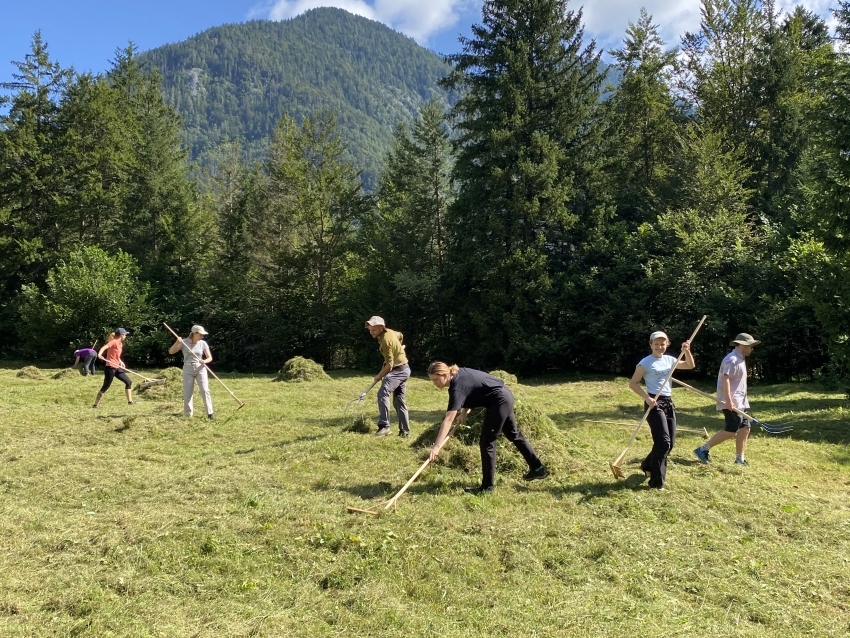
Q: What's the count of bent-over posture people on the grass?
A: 2